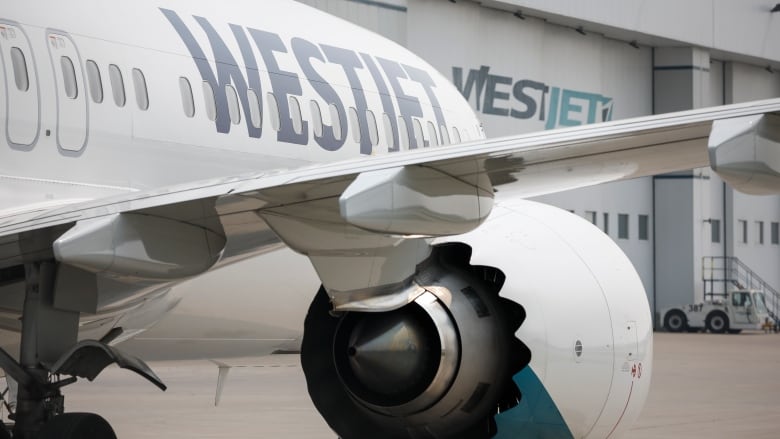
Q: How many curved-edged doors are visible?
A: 2